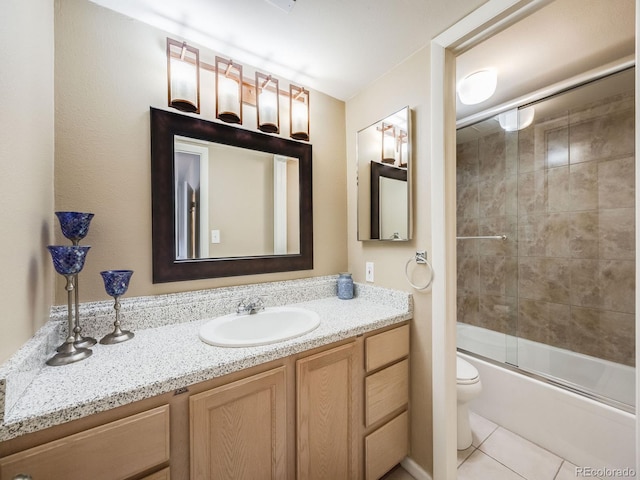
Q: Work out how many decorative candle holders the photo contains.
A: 3